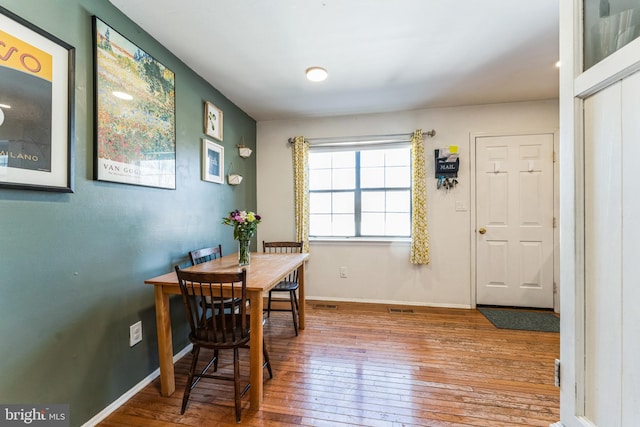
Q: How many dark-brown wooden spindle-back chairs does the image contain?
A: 3